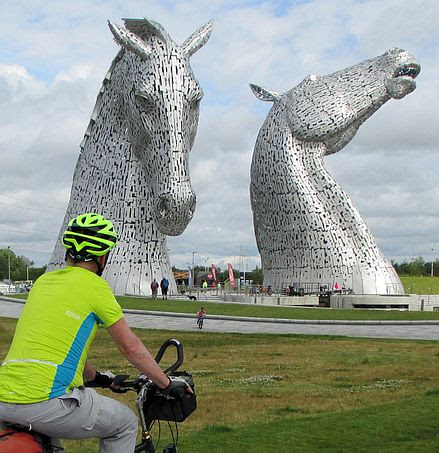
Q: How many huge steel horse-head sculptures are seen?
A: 2